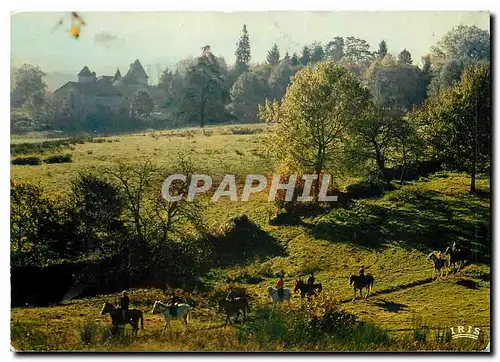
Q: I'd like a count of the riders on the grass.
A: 8